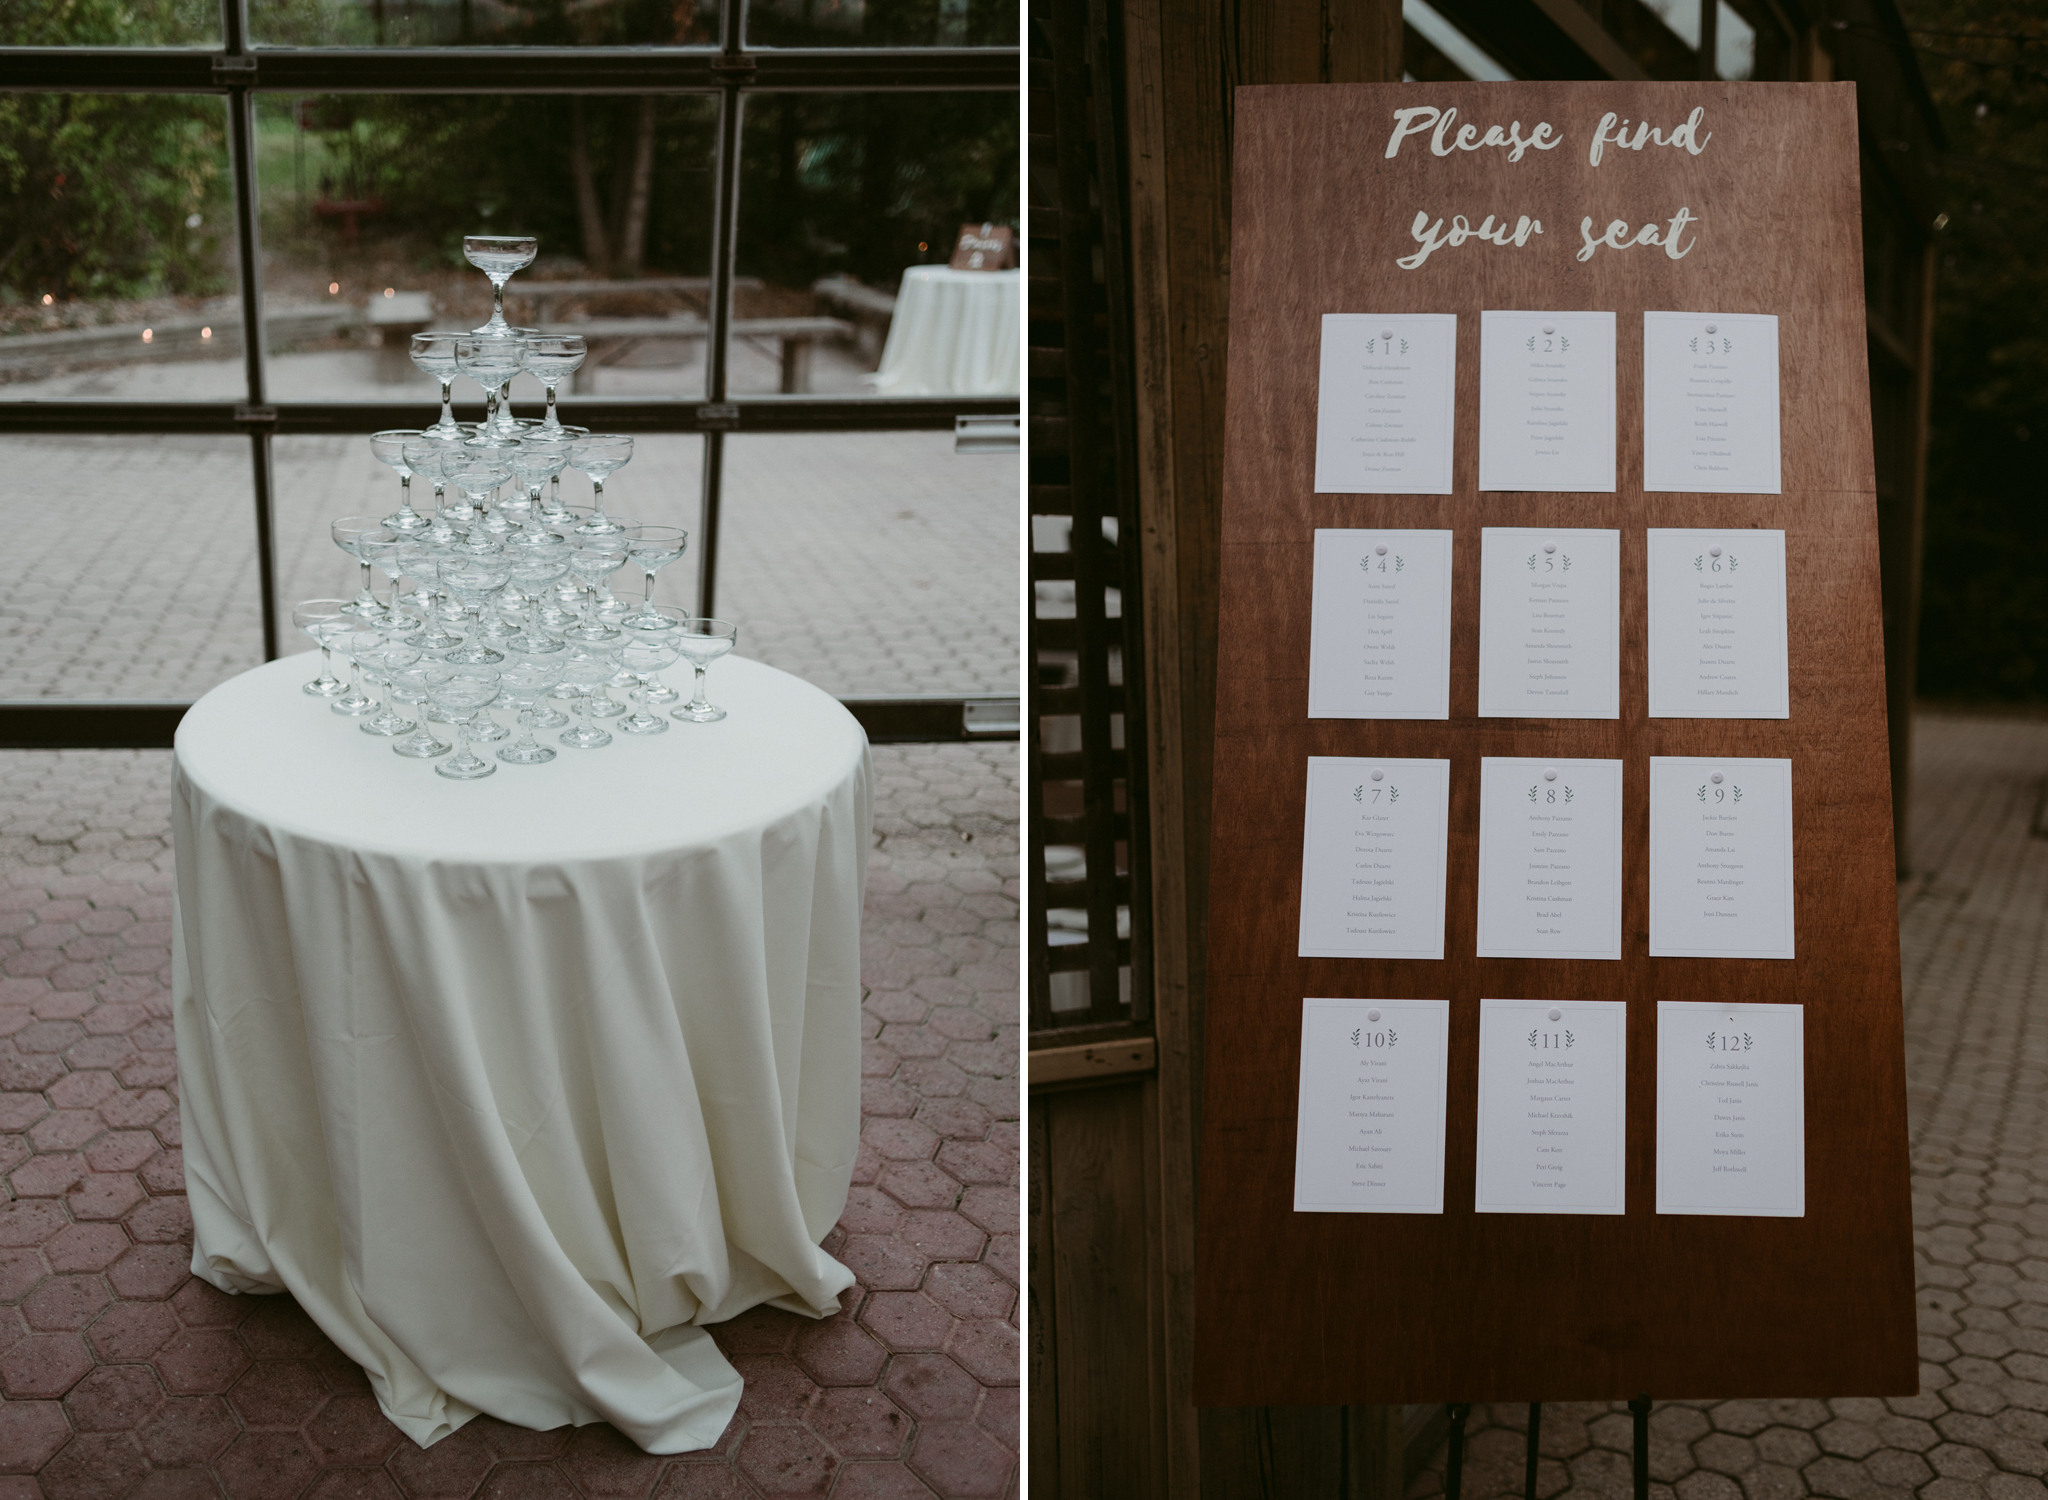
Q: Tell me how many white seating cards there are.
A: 12